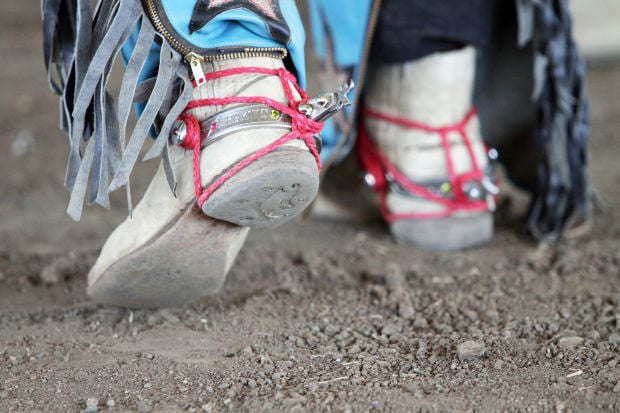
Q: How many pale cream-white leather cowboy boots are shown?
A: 2